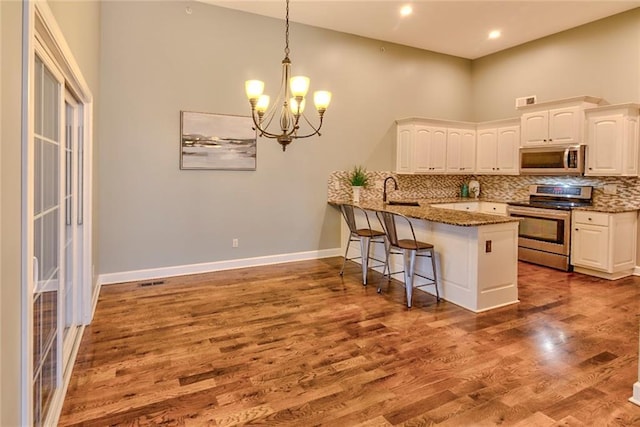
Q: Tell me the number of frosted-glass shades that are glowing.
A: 5